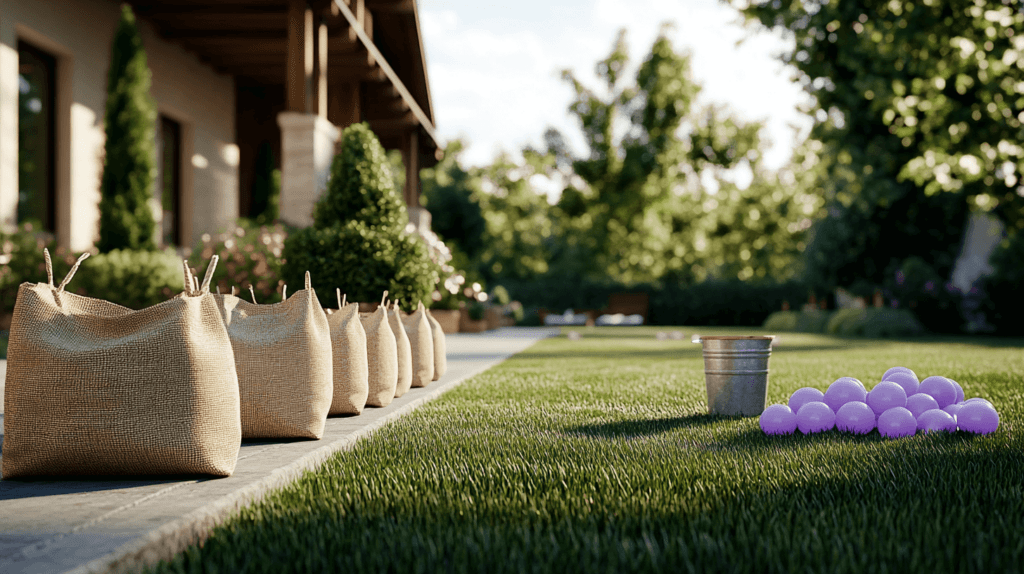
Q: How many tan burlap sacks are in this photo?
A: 7